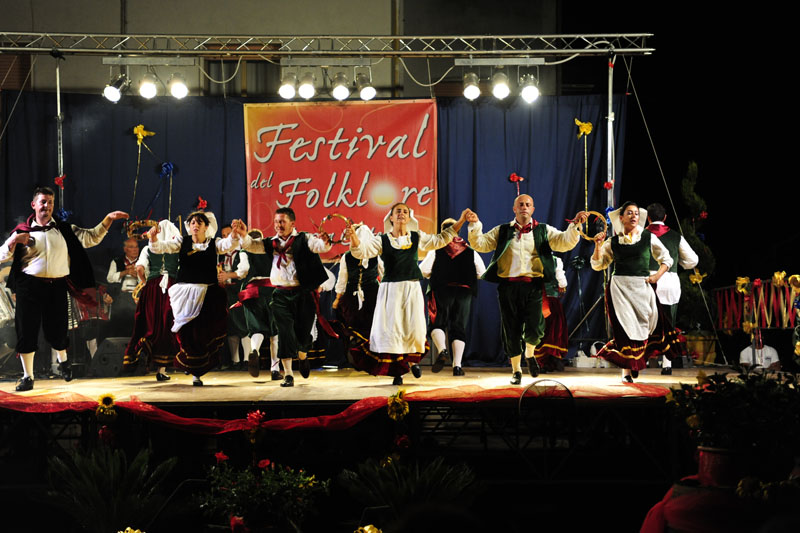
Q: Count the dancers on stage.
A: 12